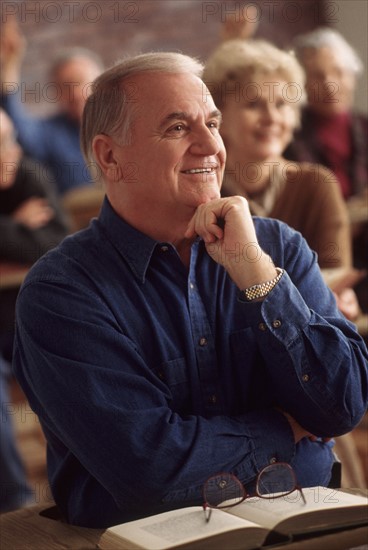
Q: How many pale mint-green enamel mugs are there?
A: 0